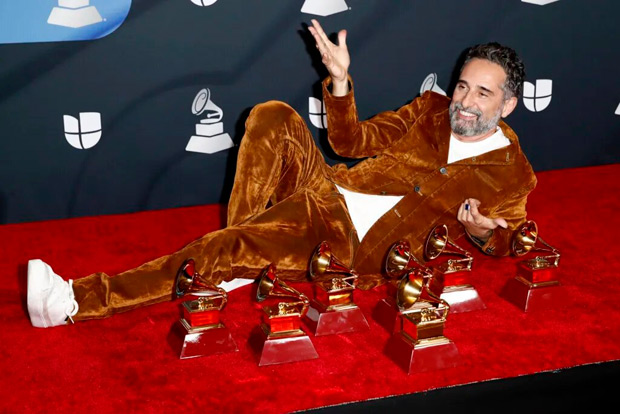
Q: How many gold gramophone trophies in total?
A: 7